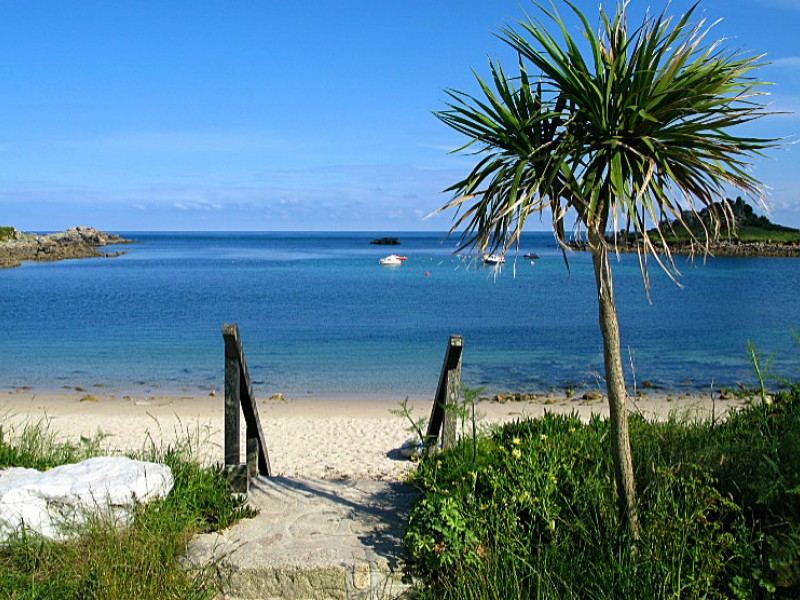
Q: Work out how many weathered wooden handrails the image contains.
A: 2